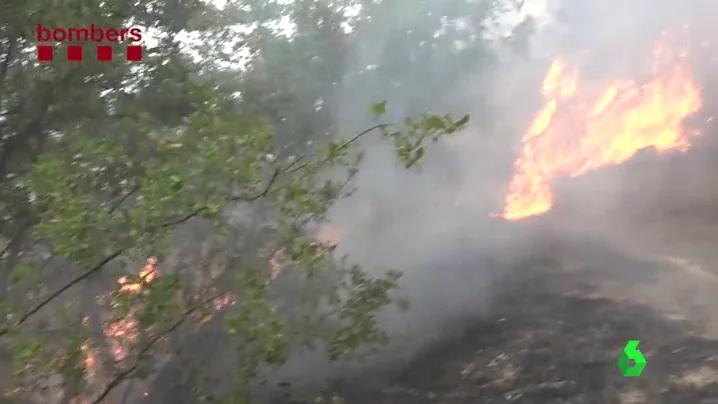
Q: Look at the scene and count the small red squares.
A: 4